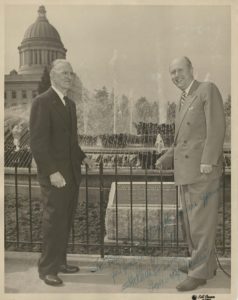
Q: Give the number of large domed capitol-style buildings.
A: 1